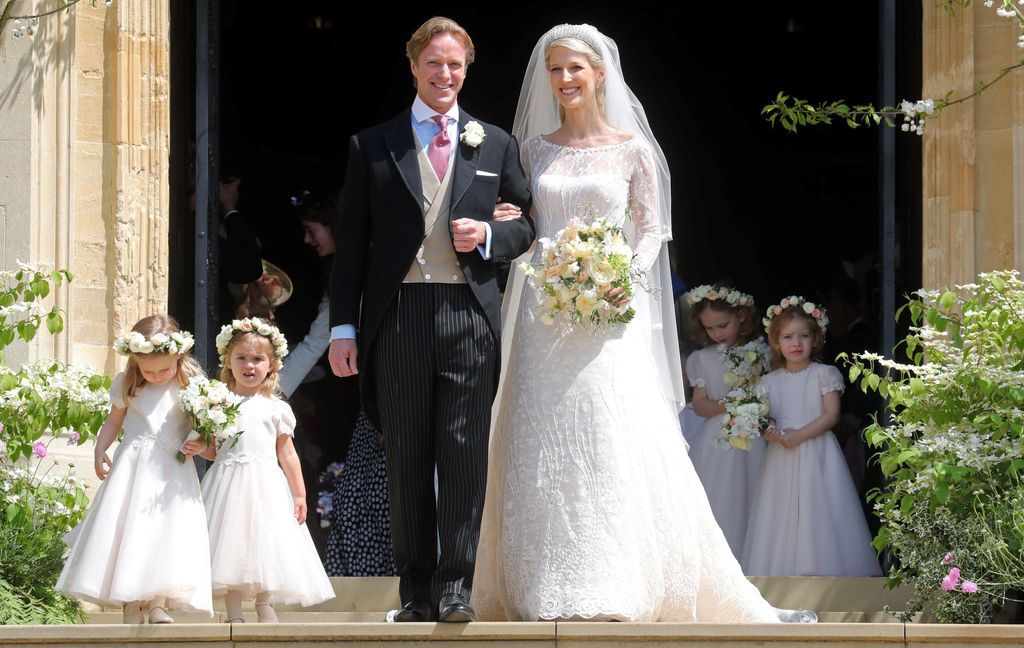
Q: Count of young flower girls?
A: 4